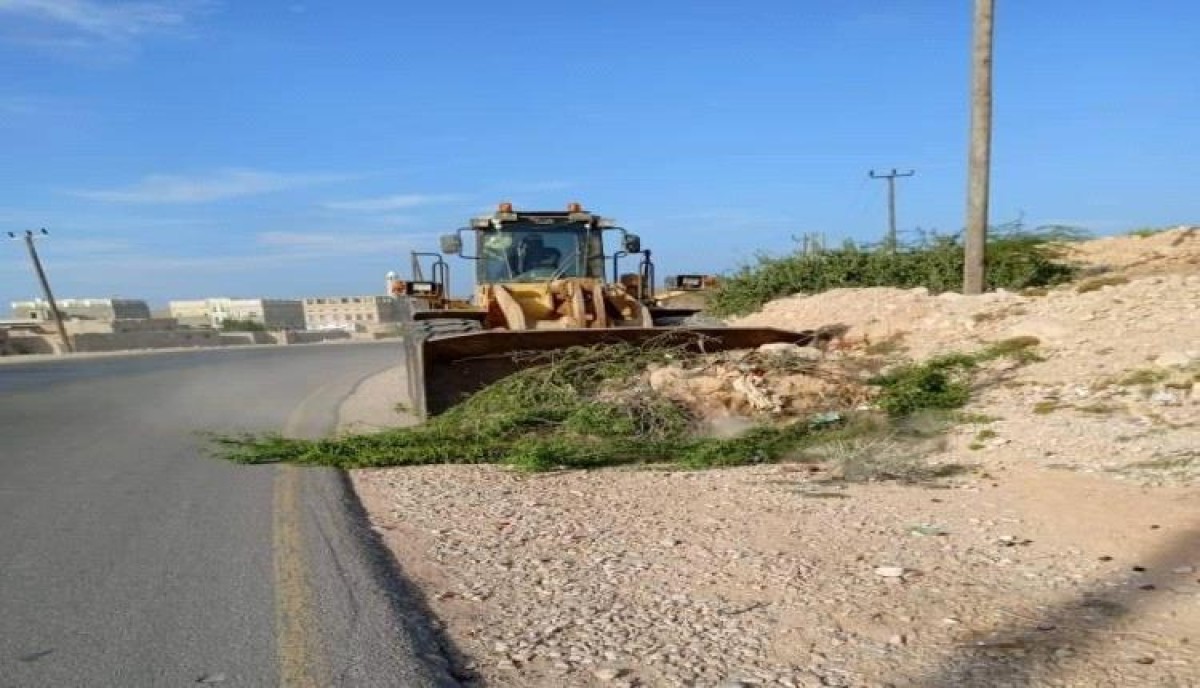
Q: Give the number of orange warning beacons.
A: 2